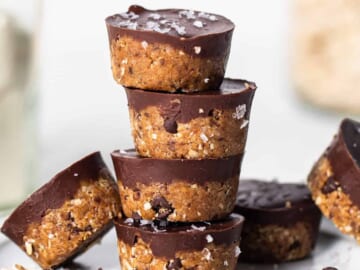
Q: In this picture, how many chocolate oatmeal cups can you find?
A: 7